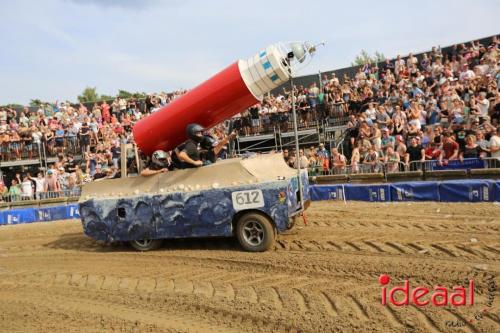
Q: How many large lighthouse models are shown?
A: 1